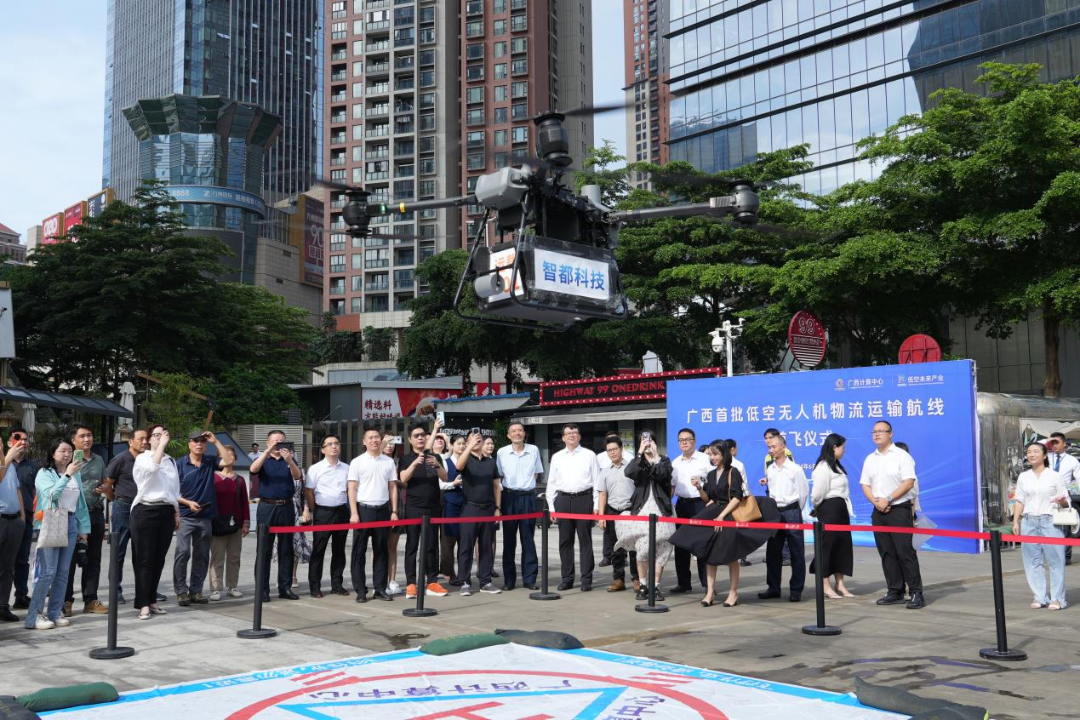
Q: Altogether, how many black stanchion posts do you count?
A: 7